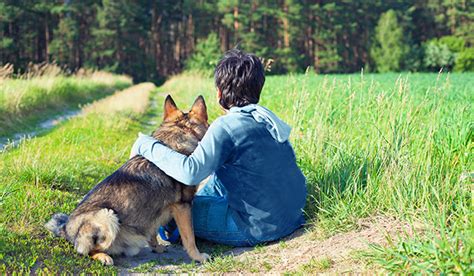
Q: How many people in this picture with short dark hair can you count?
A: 1